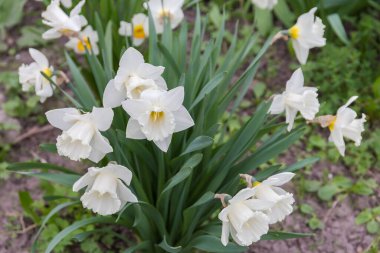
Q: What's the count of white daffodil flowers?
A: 15